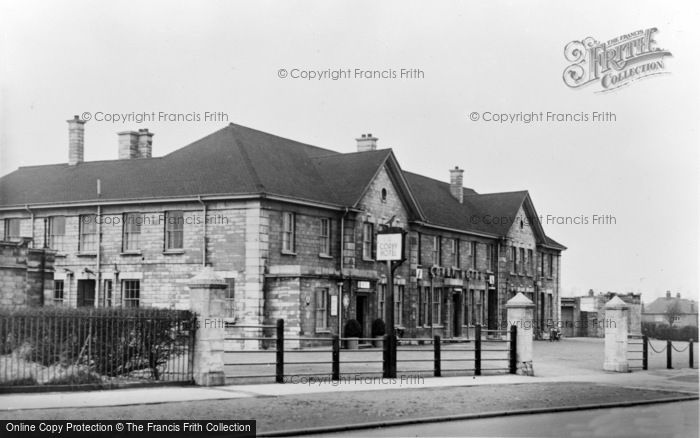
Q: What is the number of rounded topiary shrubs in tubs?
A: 2